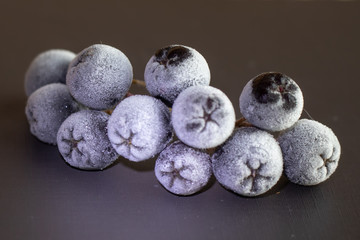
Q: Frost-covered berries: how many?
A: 11